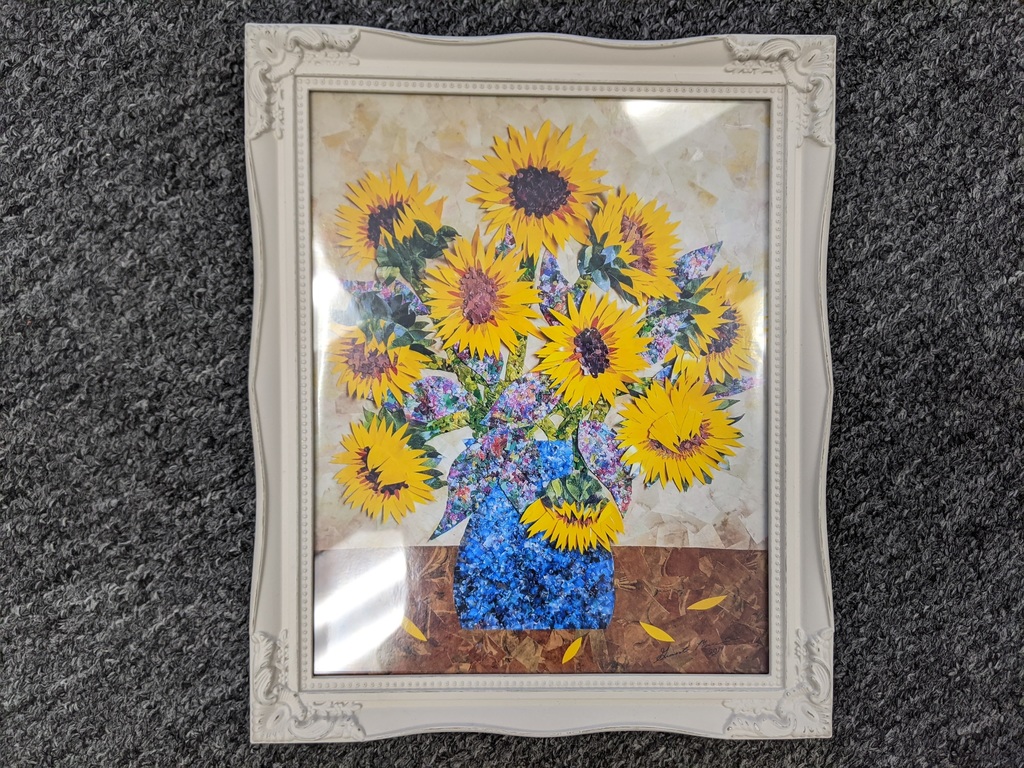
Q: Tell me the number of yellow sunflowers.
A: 10